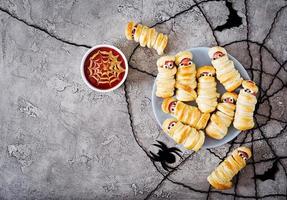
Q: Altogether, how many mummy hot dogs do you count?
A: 10